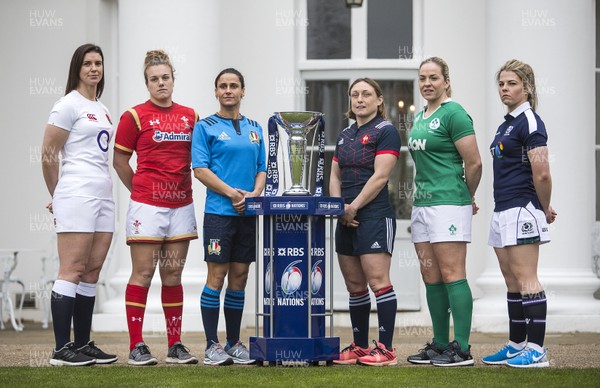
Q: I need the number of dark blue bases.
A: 1